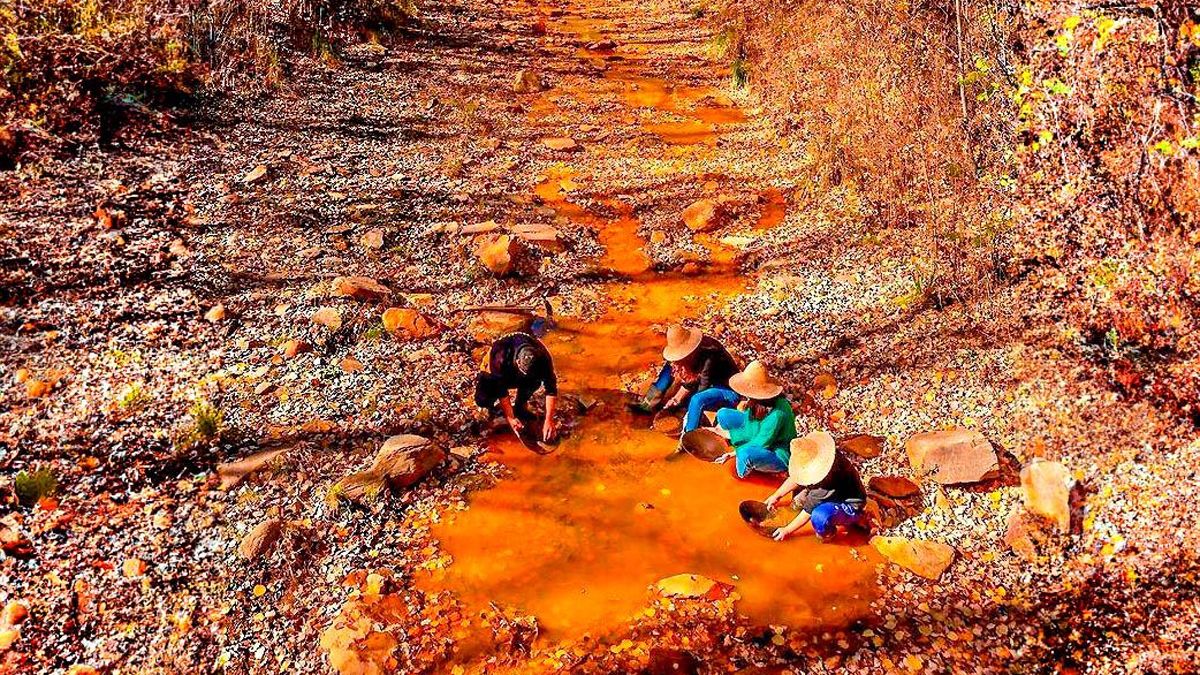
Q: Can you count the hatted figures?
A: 3